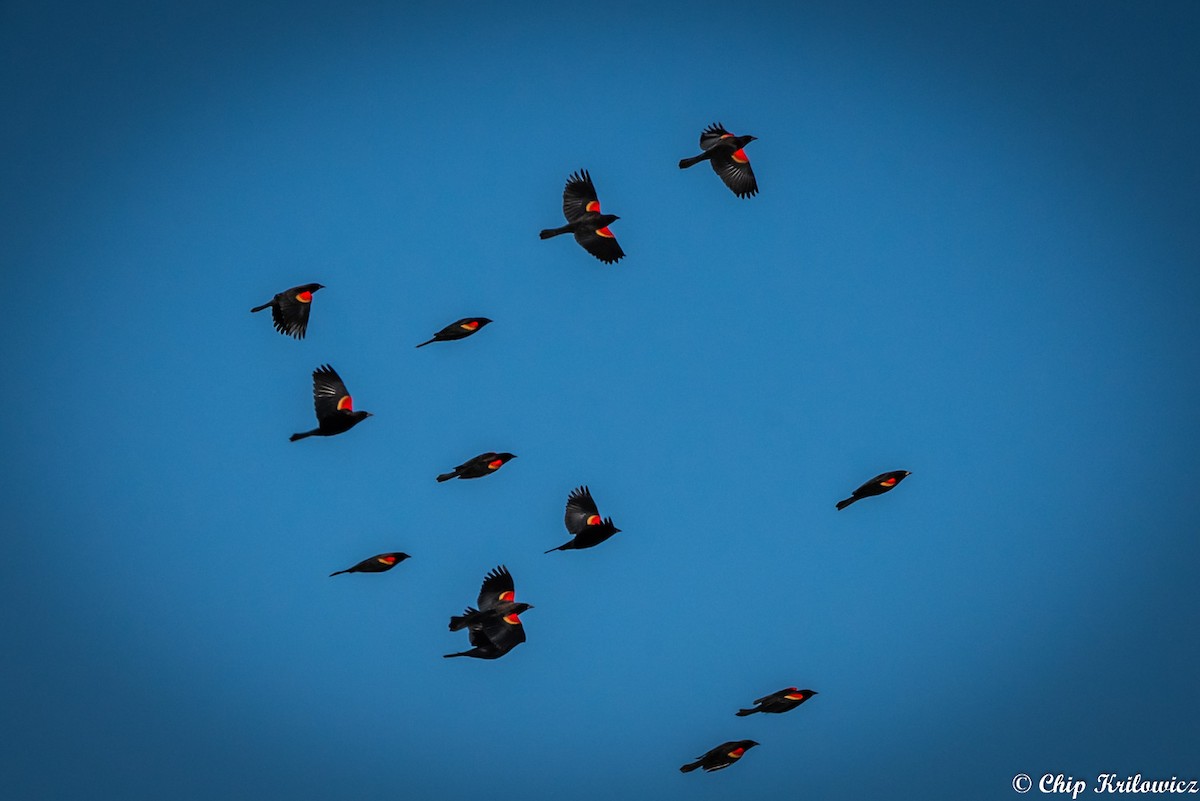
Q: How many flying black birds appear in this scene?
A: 13